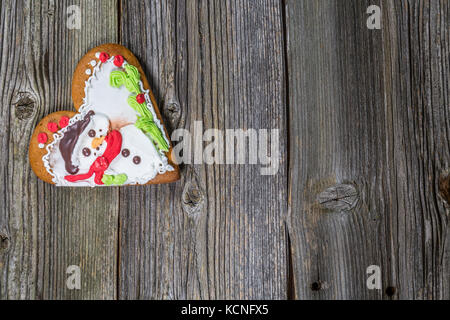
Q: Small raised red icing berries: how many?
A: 6